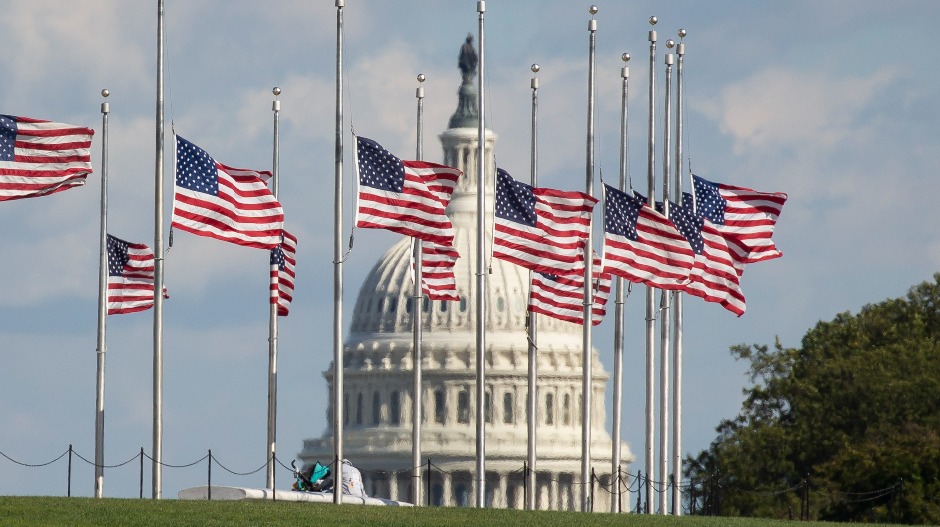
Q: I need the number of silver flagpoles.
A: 12